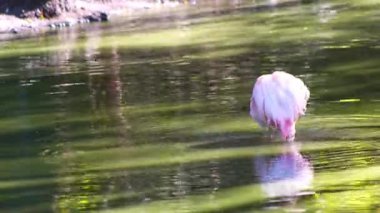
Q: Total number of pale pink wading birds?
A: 1